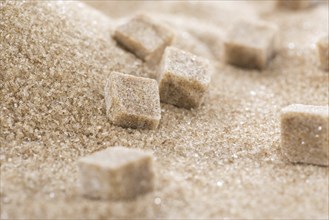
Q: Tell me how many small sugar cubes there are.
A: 8